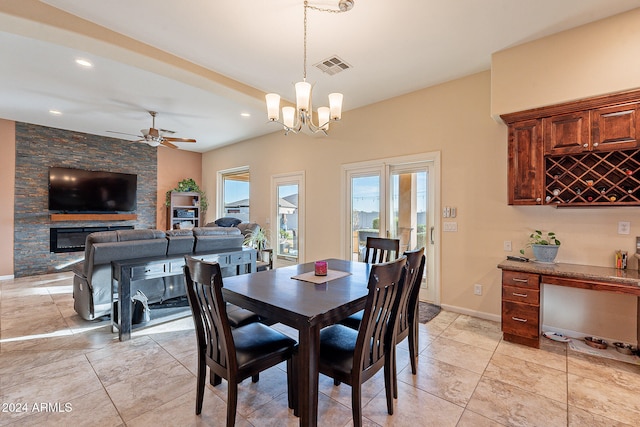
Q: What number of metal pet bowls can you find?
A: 2